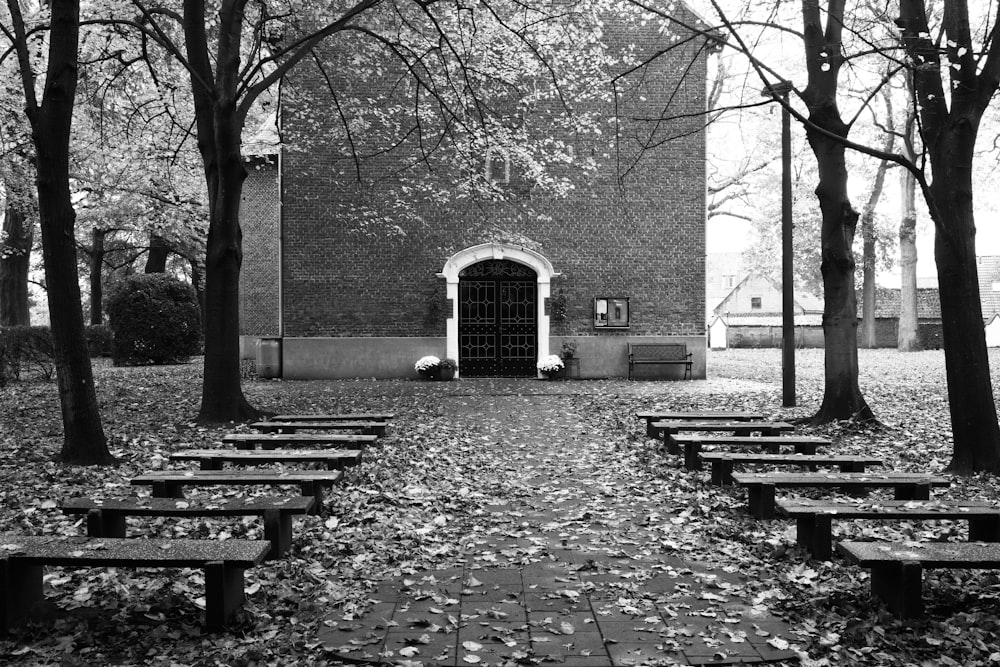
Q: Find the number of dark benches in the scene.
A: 15